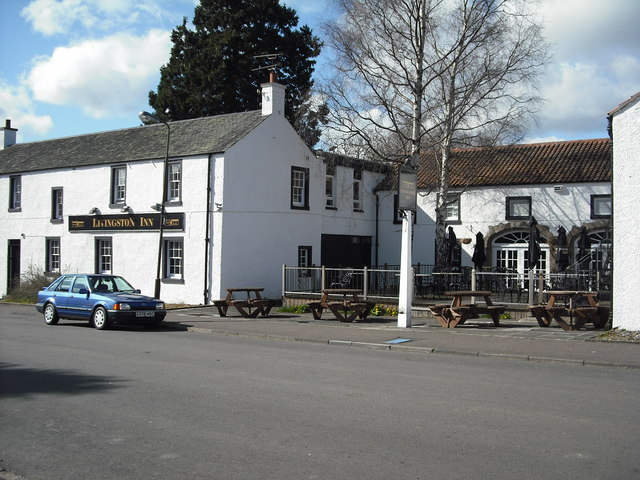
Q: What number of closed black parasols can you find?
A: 5